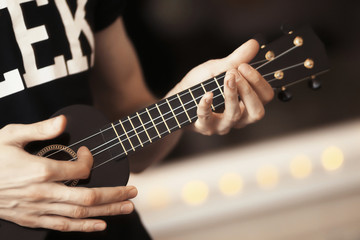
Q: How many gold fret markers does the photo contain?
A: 11